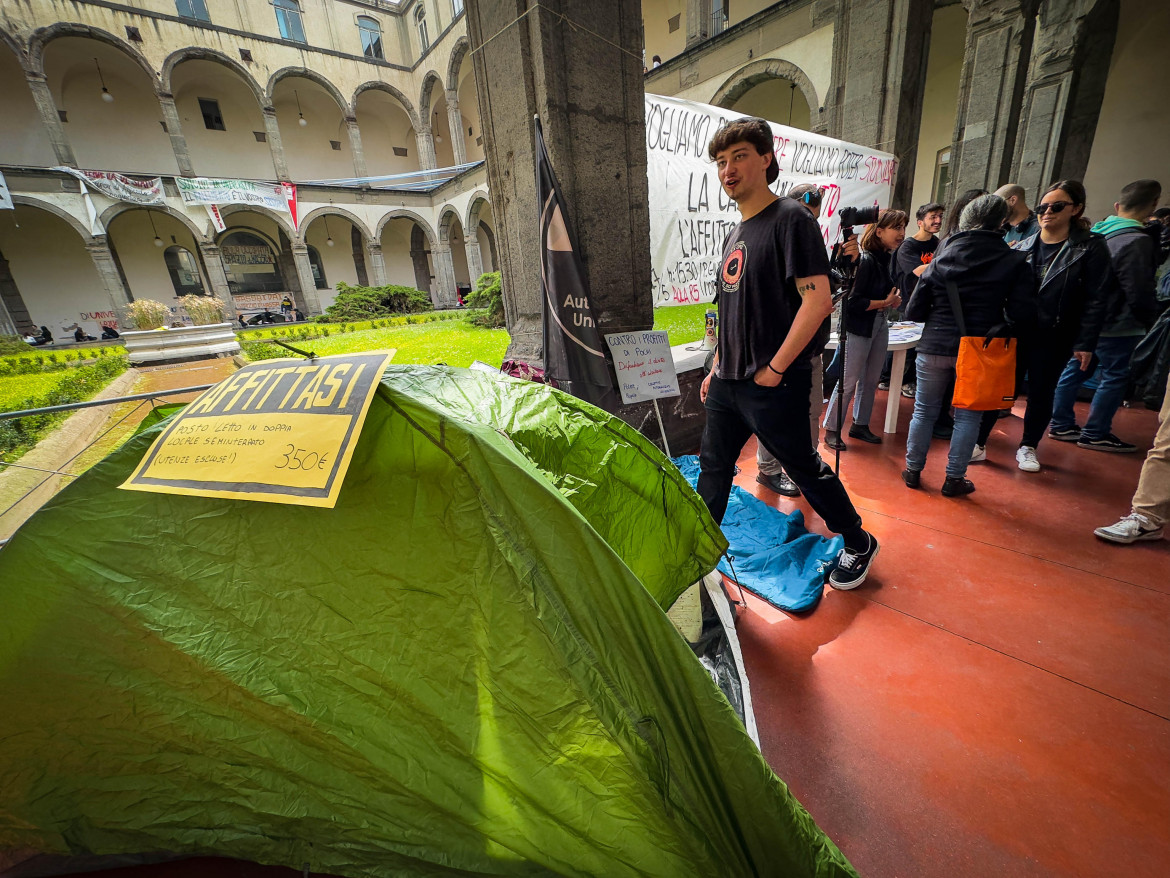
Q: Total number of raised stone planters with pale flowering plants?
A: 1